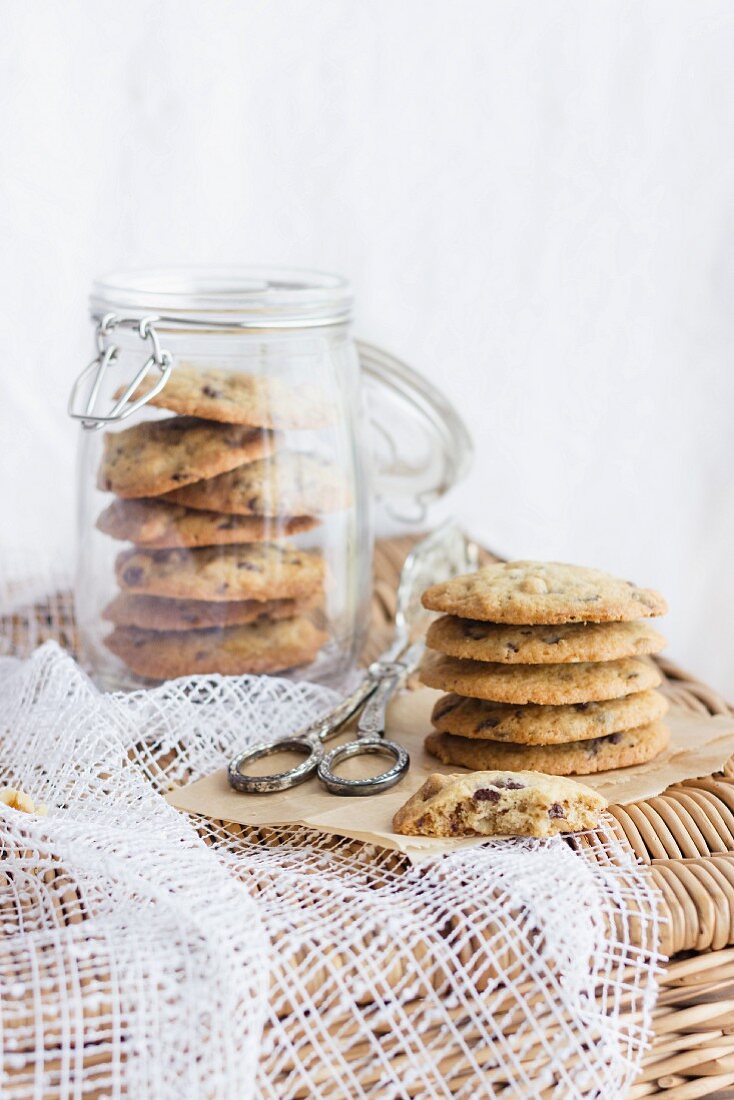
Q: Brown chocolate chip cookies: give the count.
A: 13